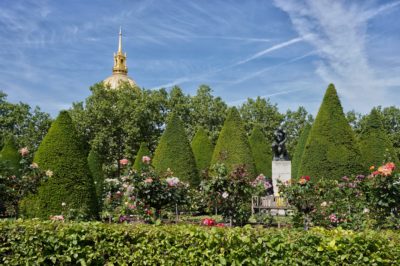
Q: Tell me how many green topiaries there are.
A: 11